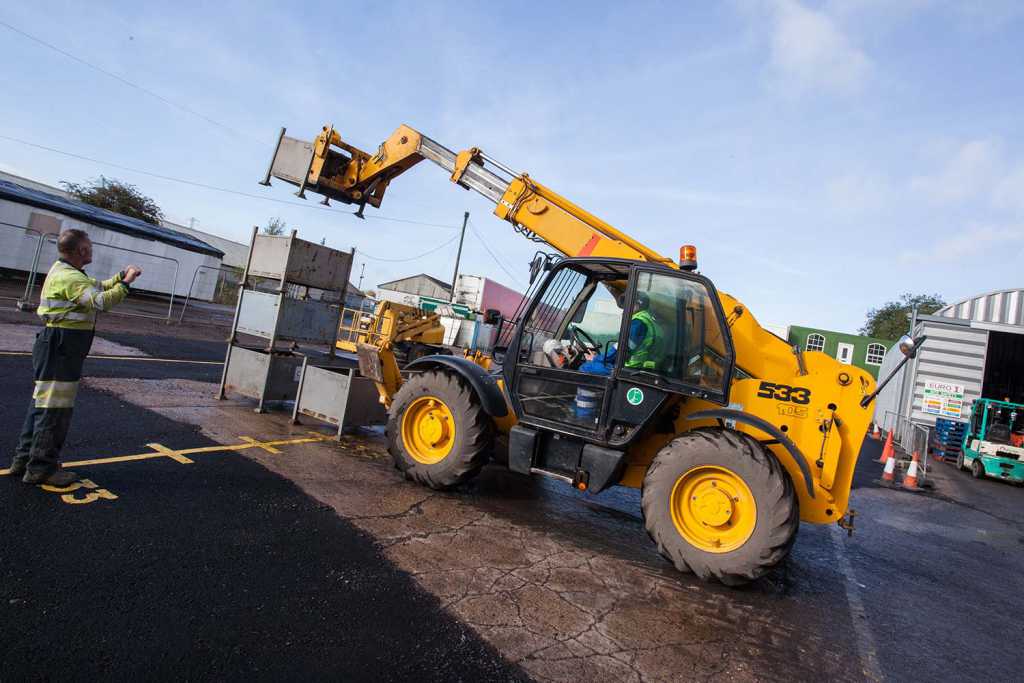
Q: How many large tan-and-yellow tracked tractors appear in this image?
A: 0